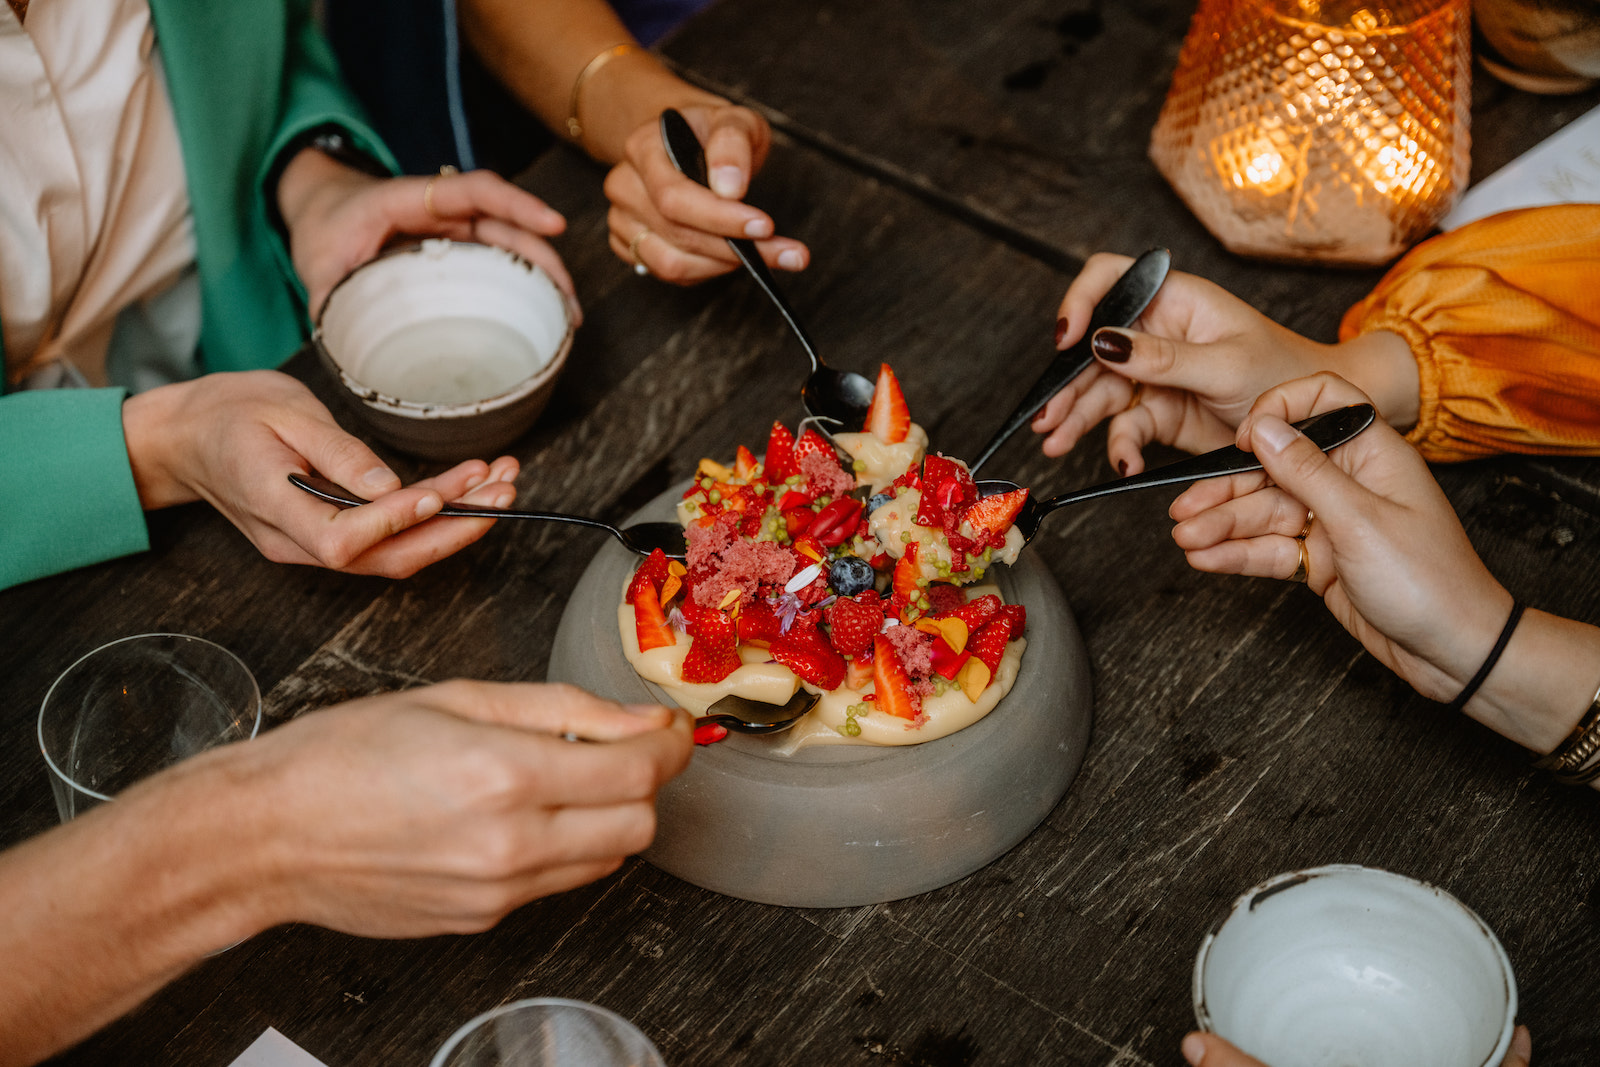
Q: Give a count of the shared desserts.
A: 1